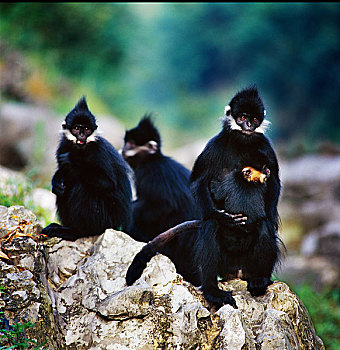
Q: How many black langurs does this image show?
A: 4